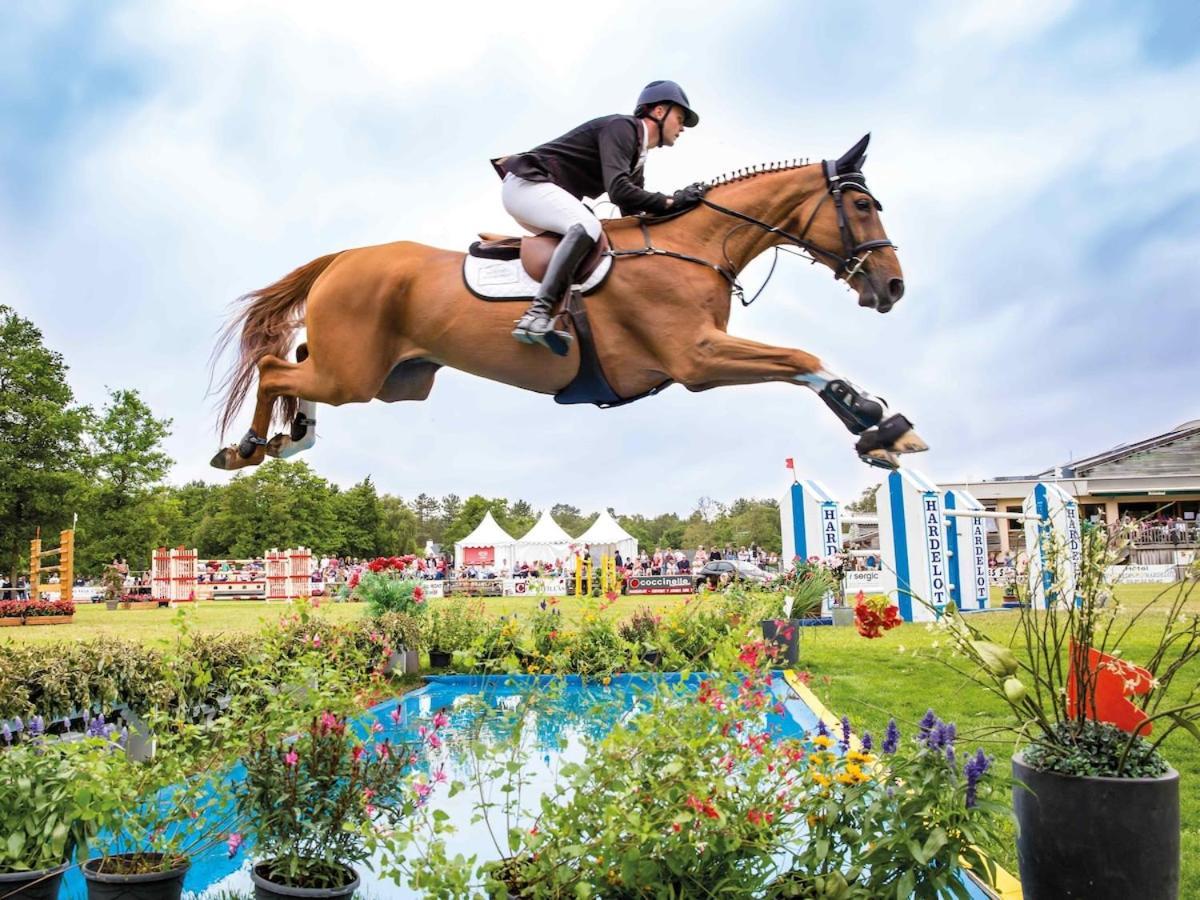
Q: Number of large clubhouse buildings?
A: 1